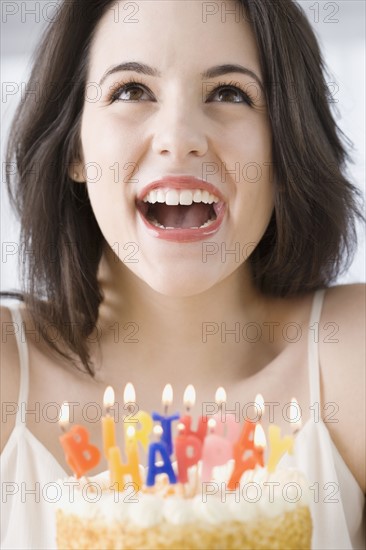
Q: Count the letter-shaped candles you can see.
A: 13